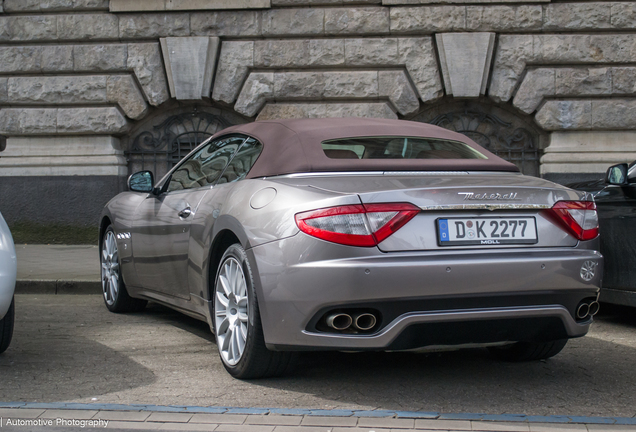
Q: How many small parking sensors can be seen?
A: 3